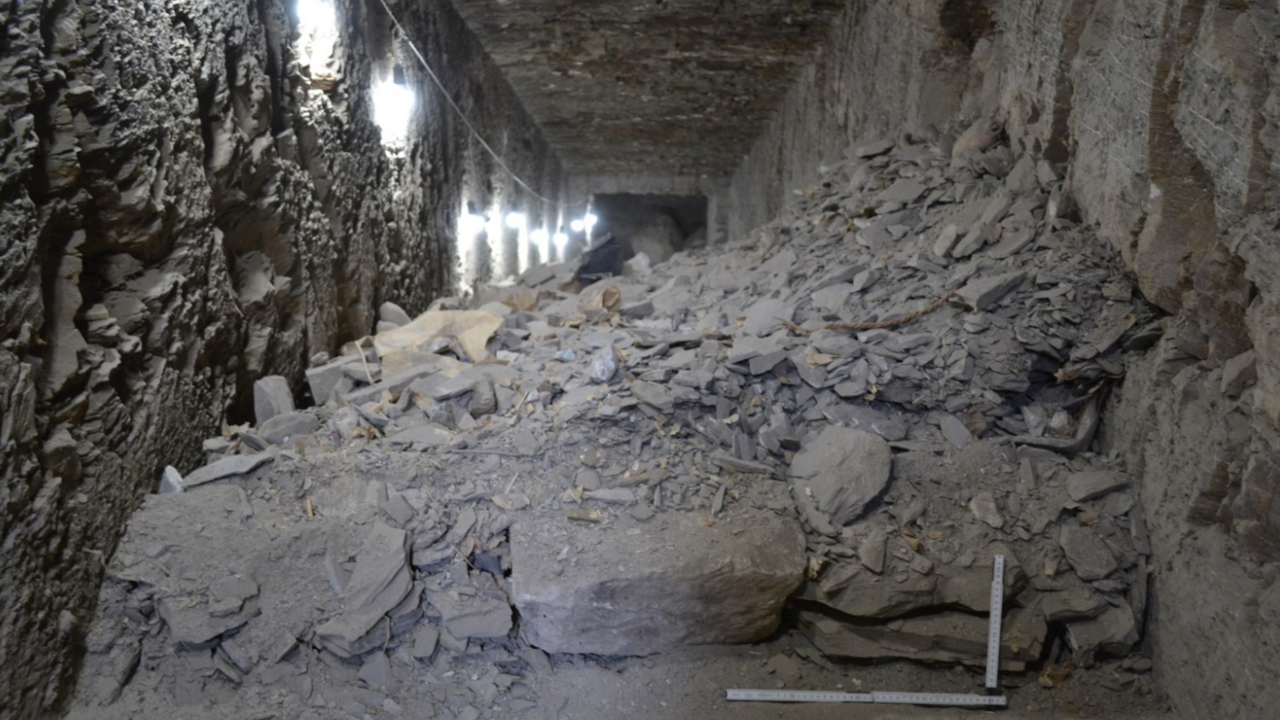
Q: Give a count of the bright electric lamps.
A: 8